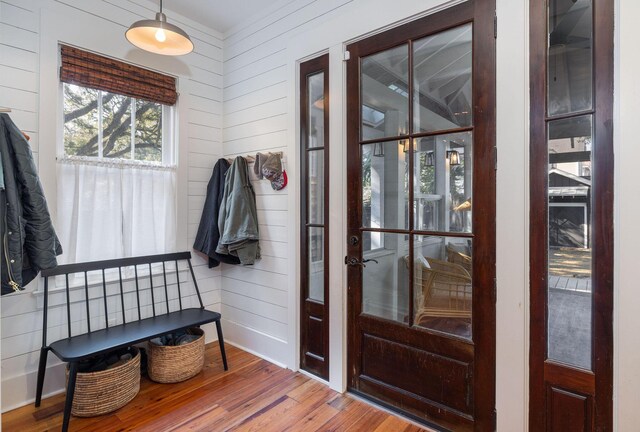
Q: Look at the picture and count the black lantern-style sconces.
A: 4